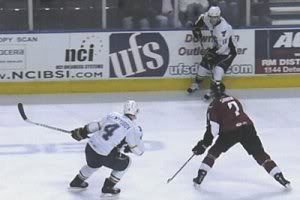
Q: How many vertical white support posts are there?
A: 4